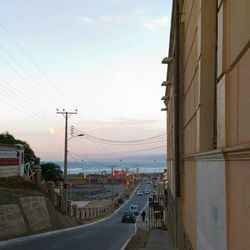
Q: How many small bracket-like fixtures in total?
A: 4